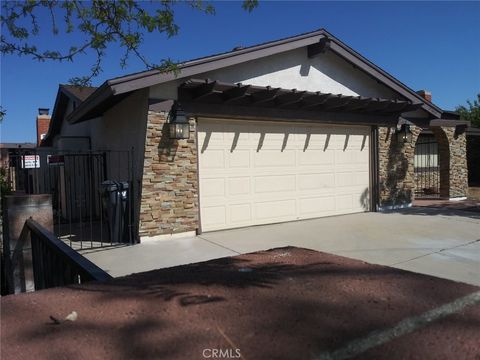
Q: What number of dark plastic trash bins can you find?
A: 1